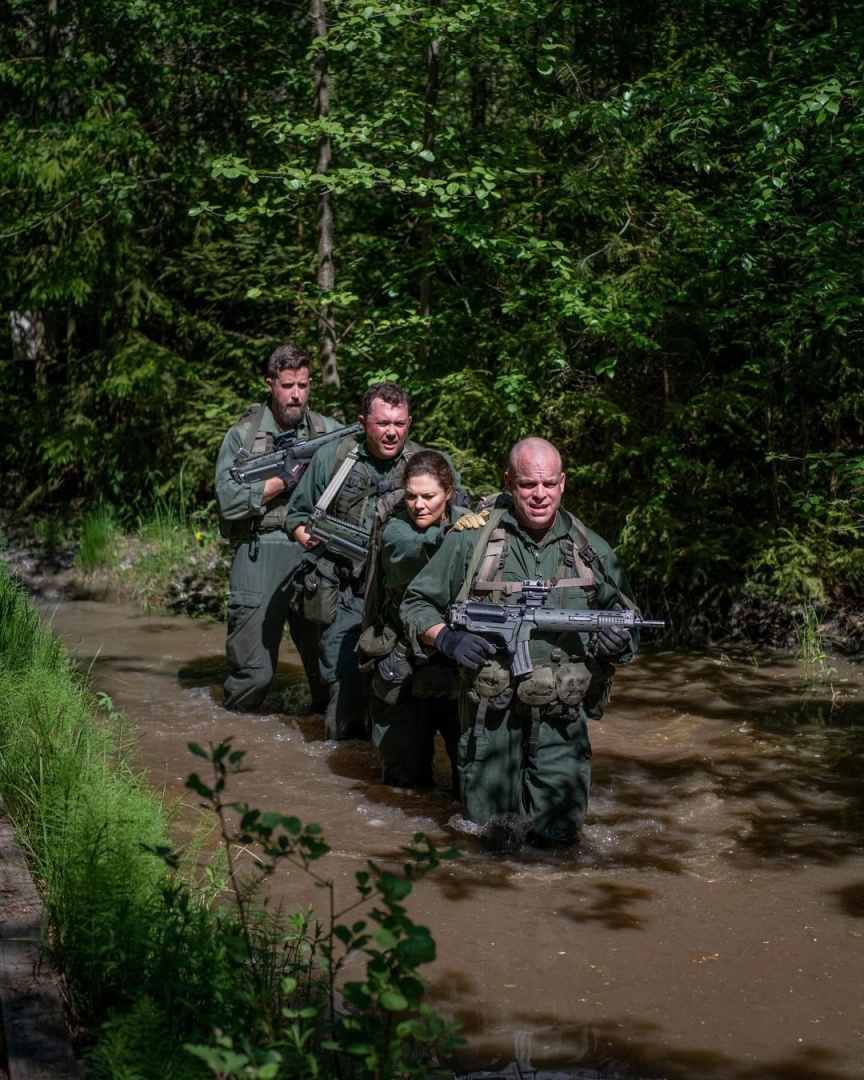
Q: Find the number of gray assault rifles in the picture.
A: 3